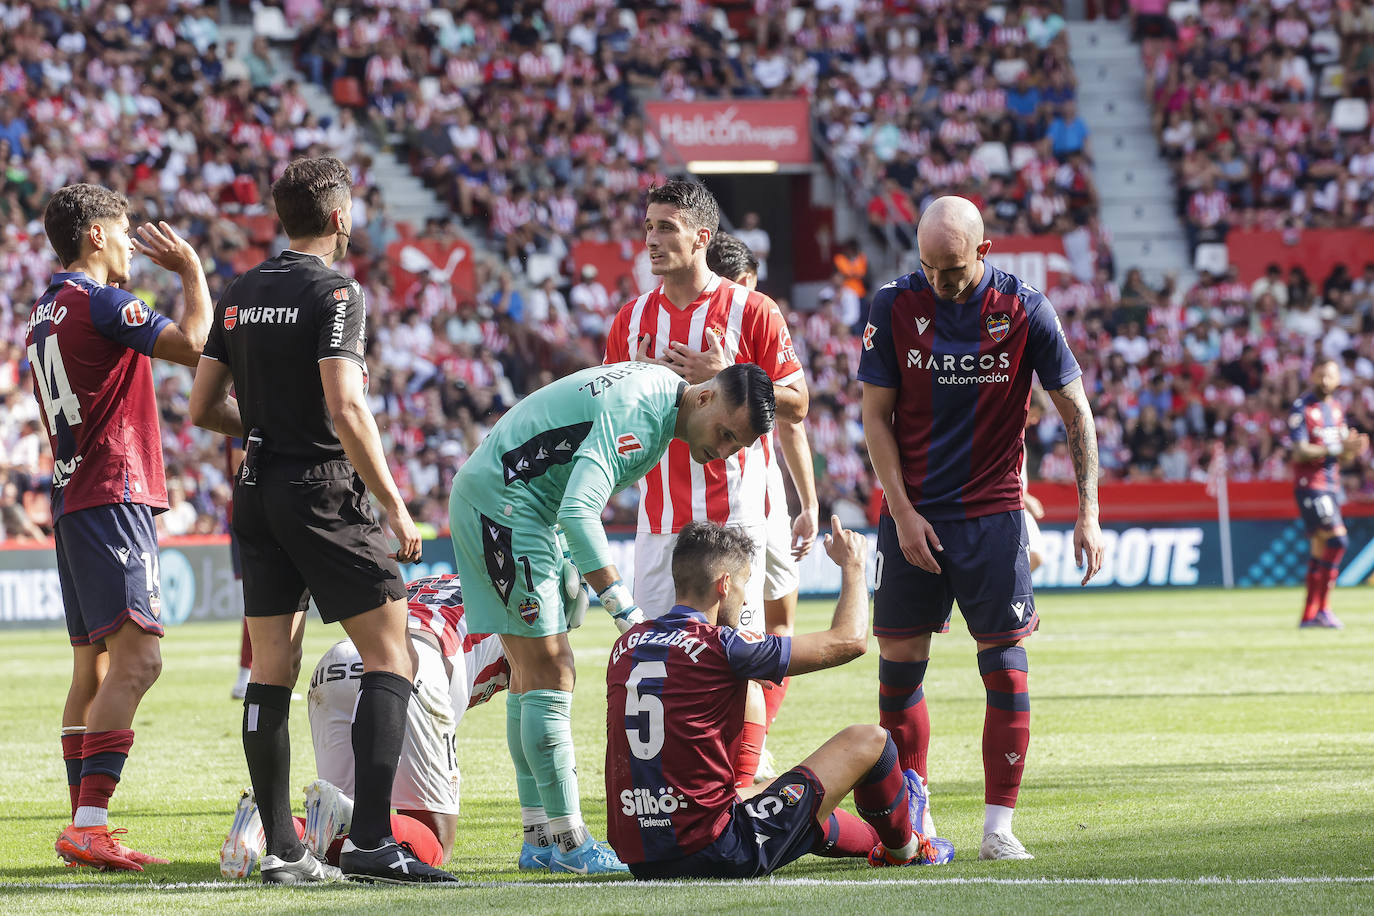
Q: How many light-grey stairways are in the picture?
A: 2